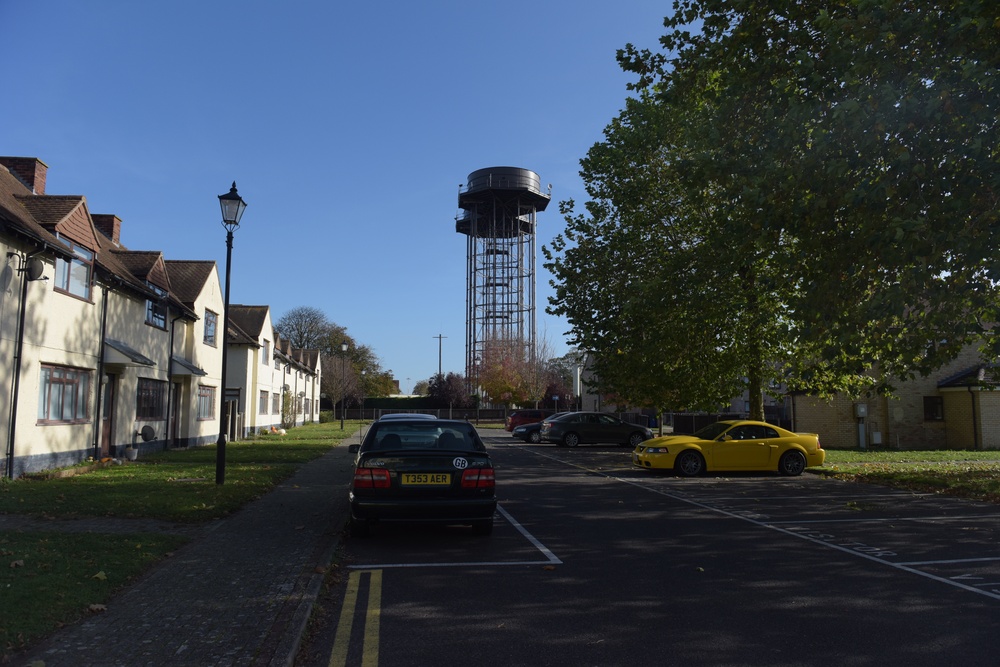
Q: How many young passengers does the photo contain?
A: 0